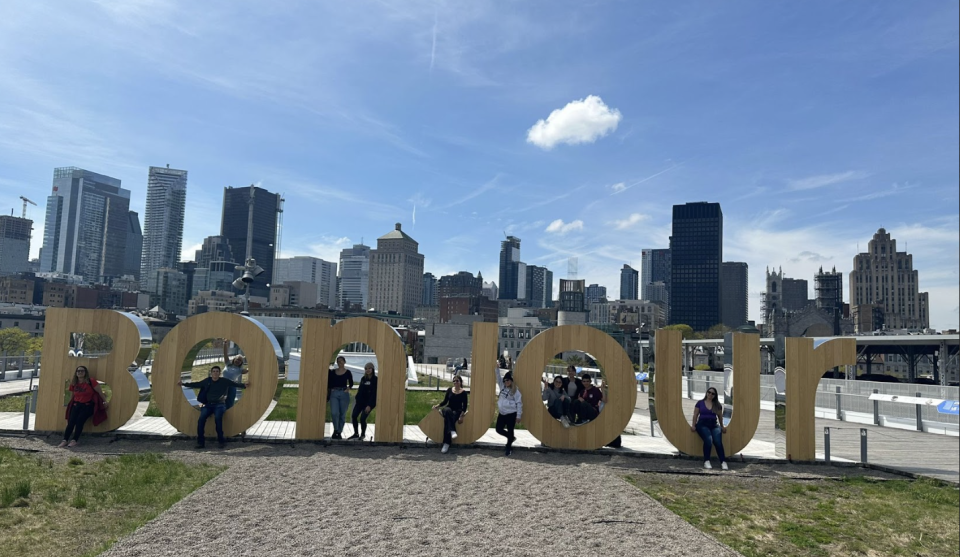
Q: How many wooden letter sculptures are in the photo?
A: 7